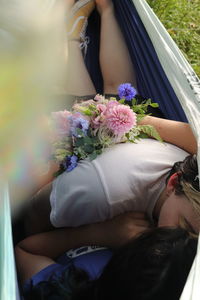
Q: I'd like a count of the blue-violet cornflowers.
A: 3